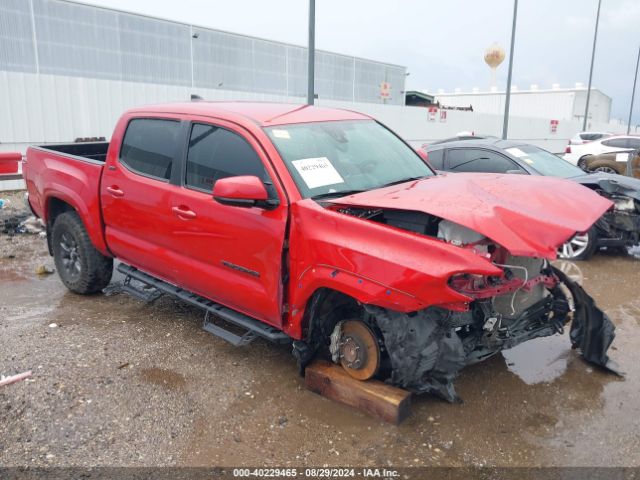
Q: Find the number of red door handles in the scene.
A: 2